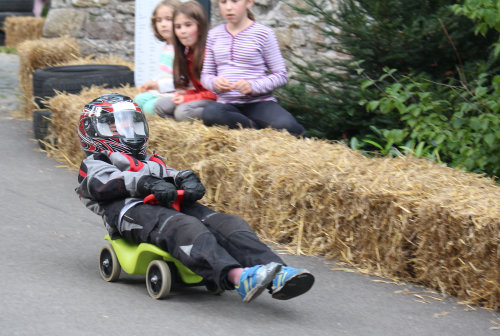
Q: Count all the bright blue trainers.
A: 2